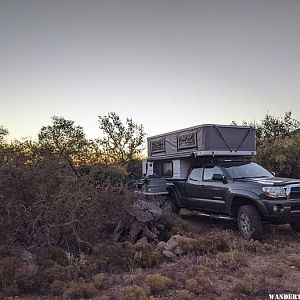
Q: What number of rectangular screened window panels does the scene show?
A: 2